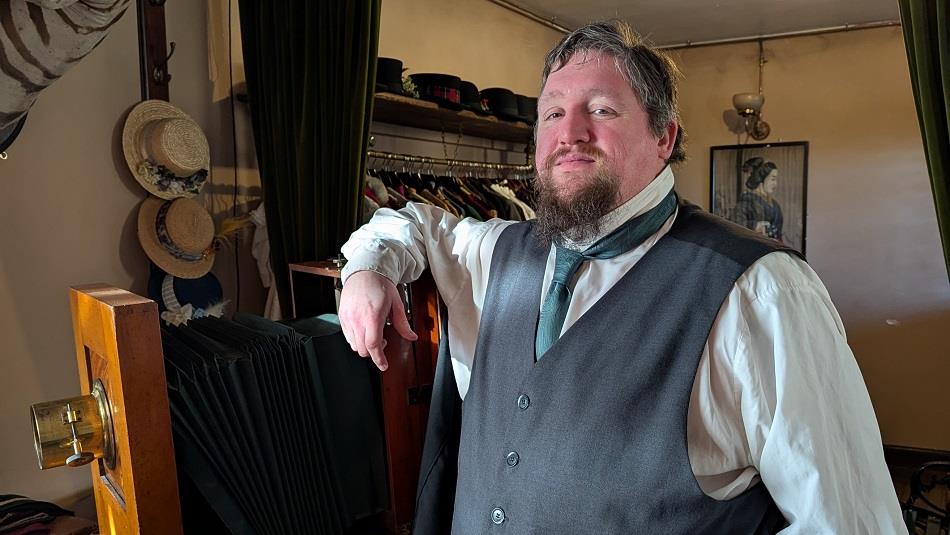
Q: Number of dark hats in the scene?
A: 6